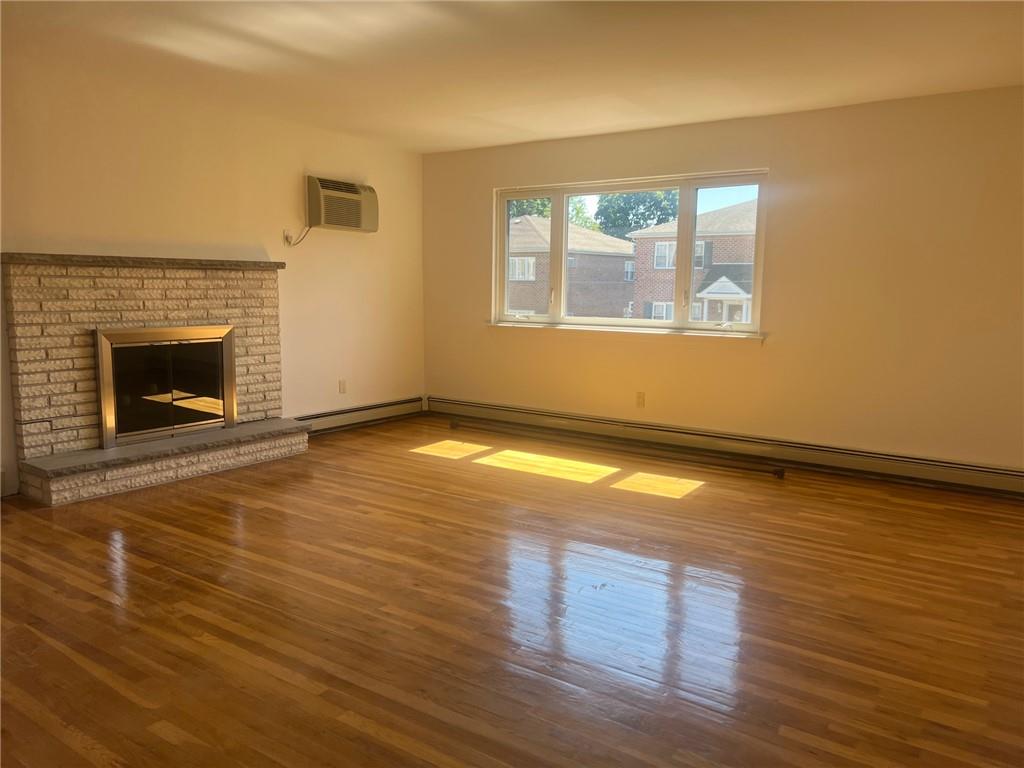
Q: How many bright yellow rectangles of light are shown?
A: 3